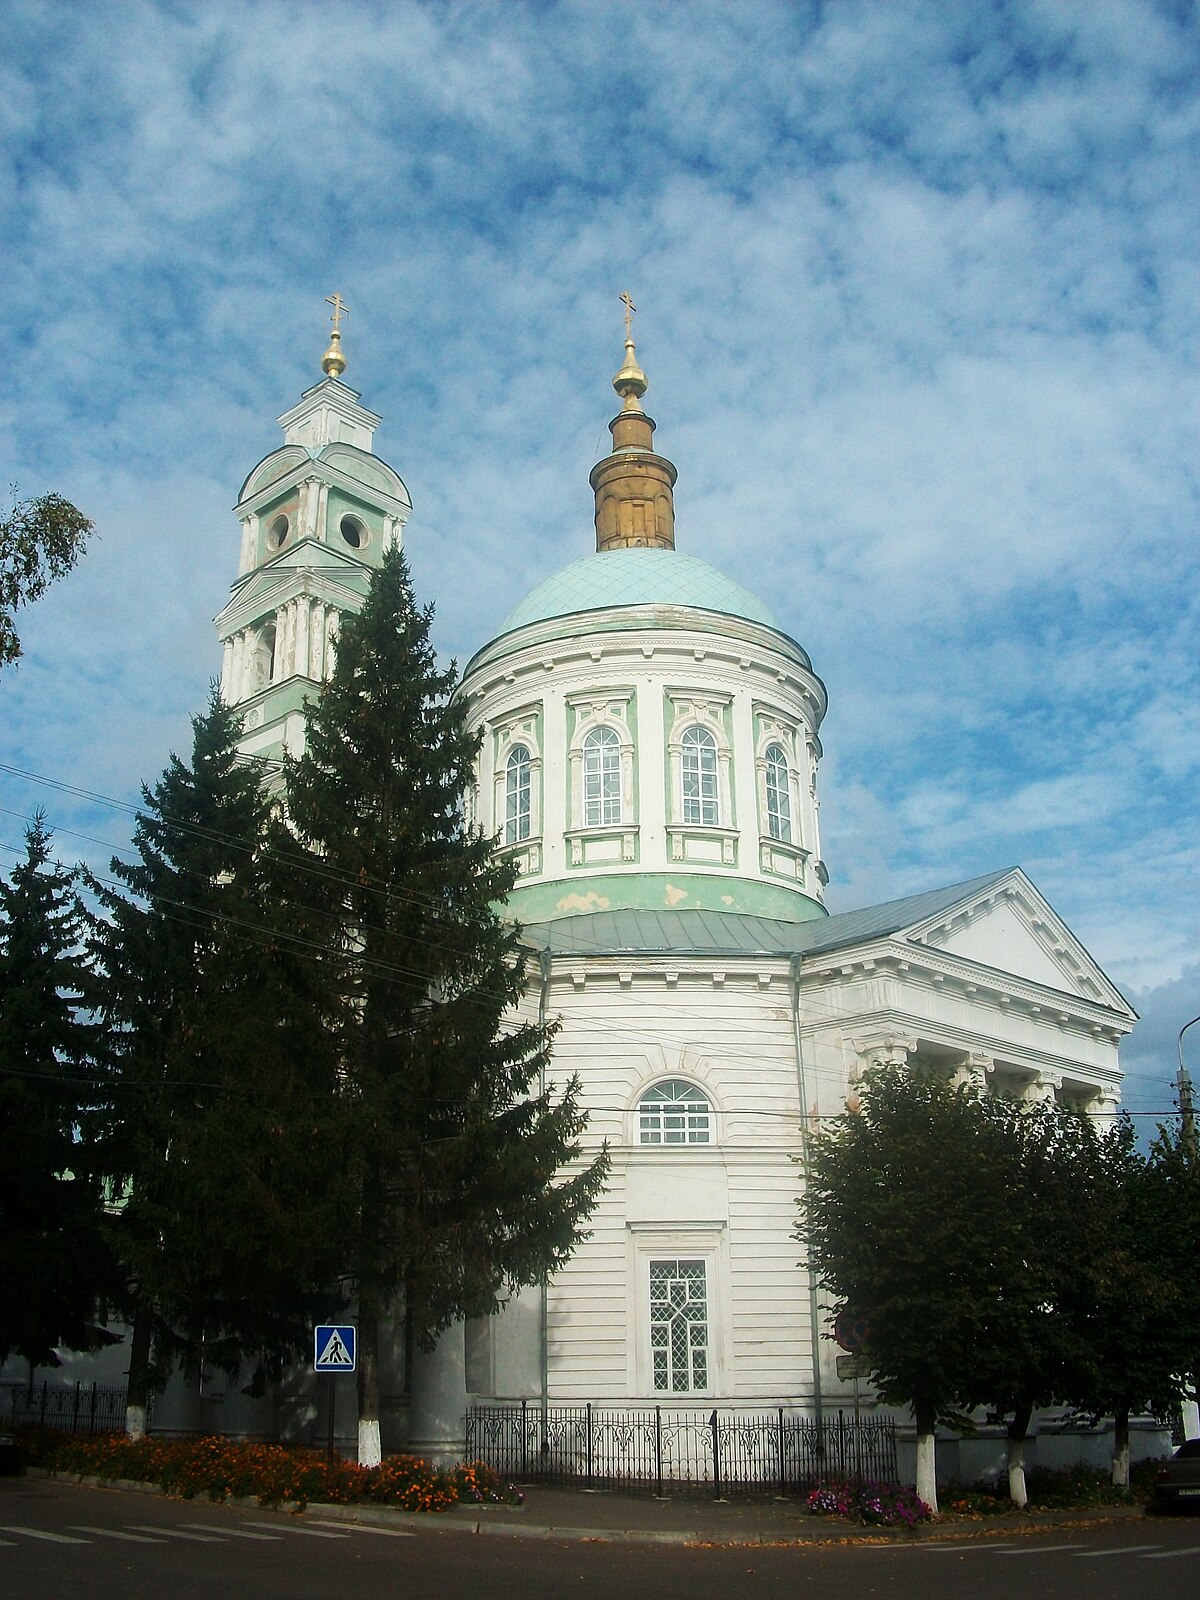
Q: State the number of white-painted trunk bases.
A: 5